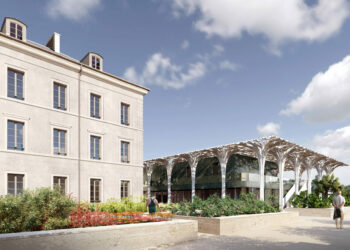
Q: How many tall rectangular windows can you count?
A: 12